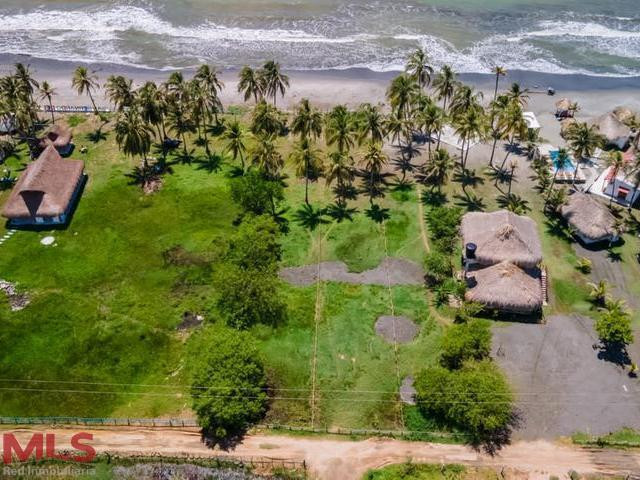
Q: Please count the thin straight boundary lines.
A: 2